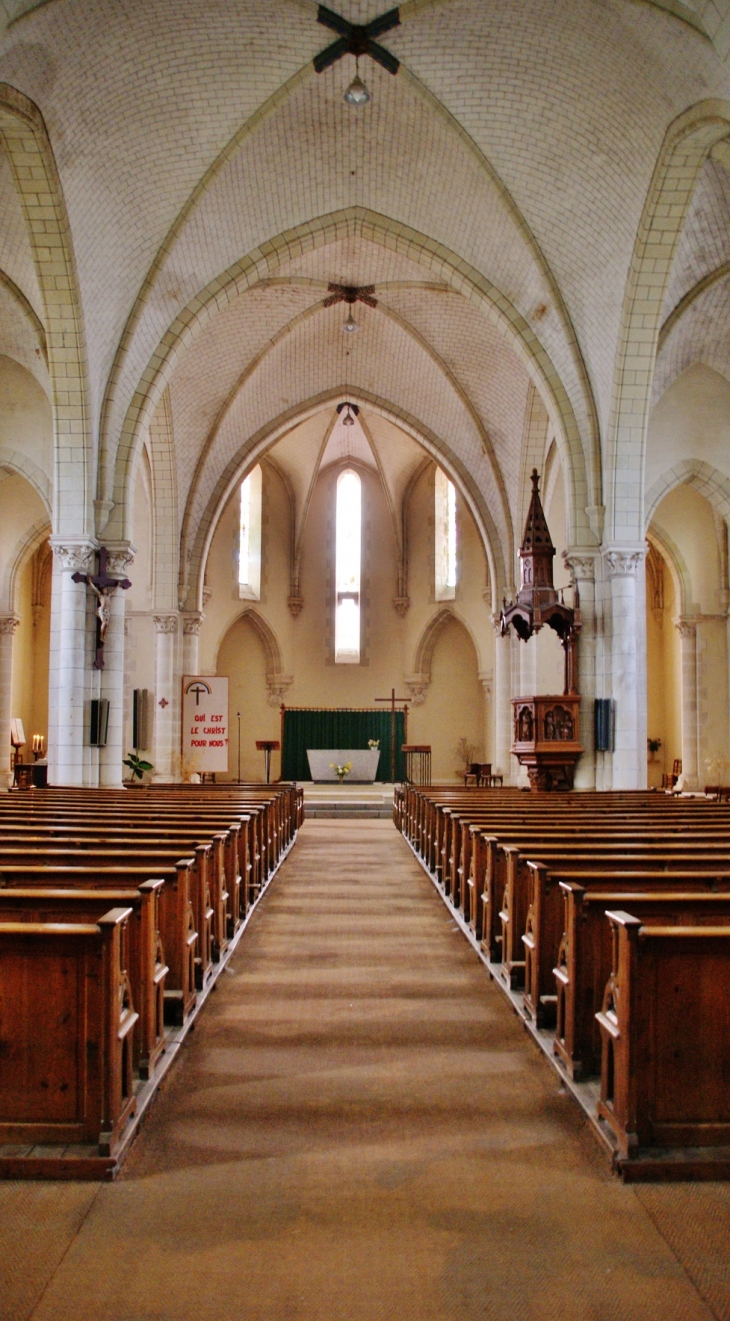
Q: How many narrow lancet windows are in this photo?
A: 3